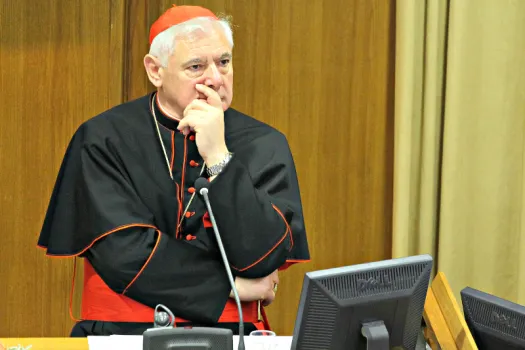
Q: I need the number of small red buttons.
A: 5